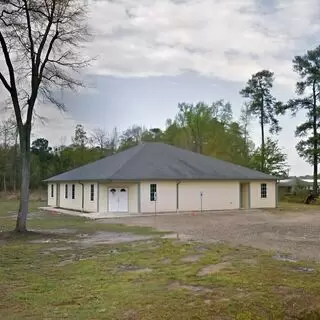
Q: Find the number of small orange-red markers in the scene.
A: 2